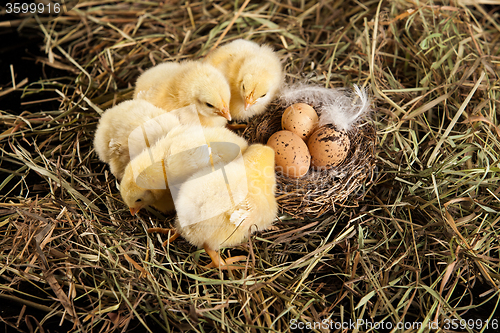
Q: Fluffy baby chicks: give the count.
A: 5